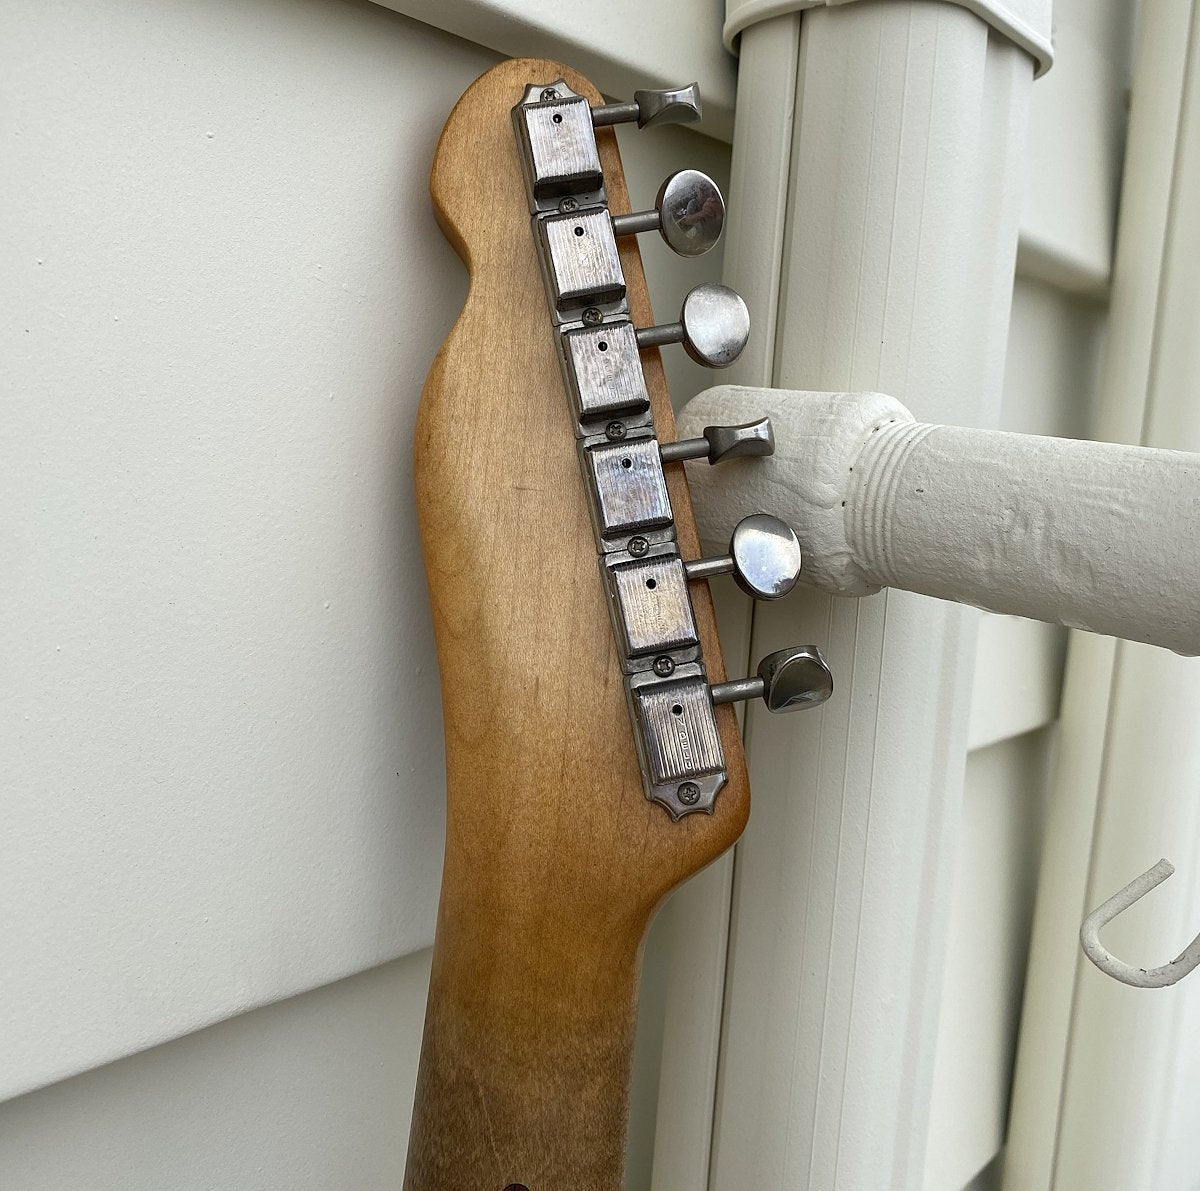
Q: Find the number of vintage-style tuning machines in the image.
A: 6